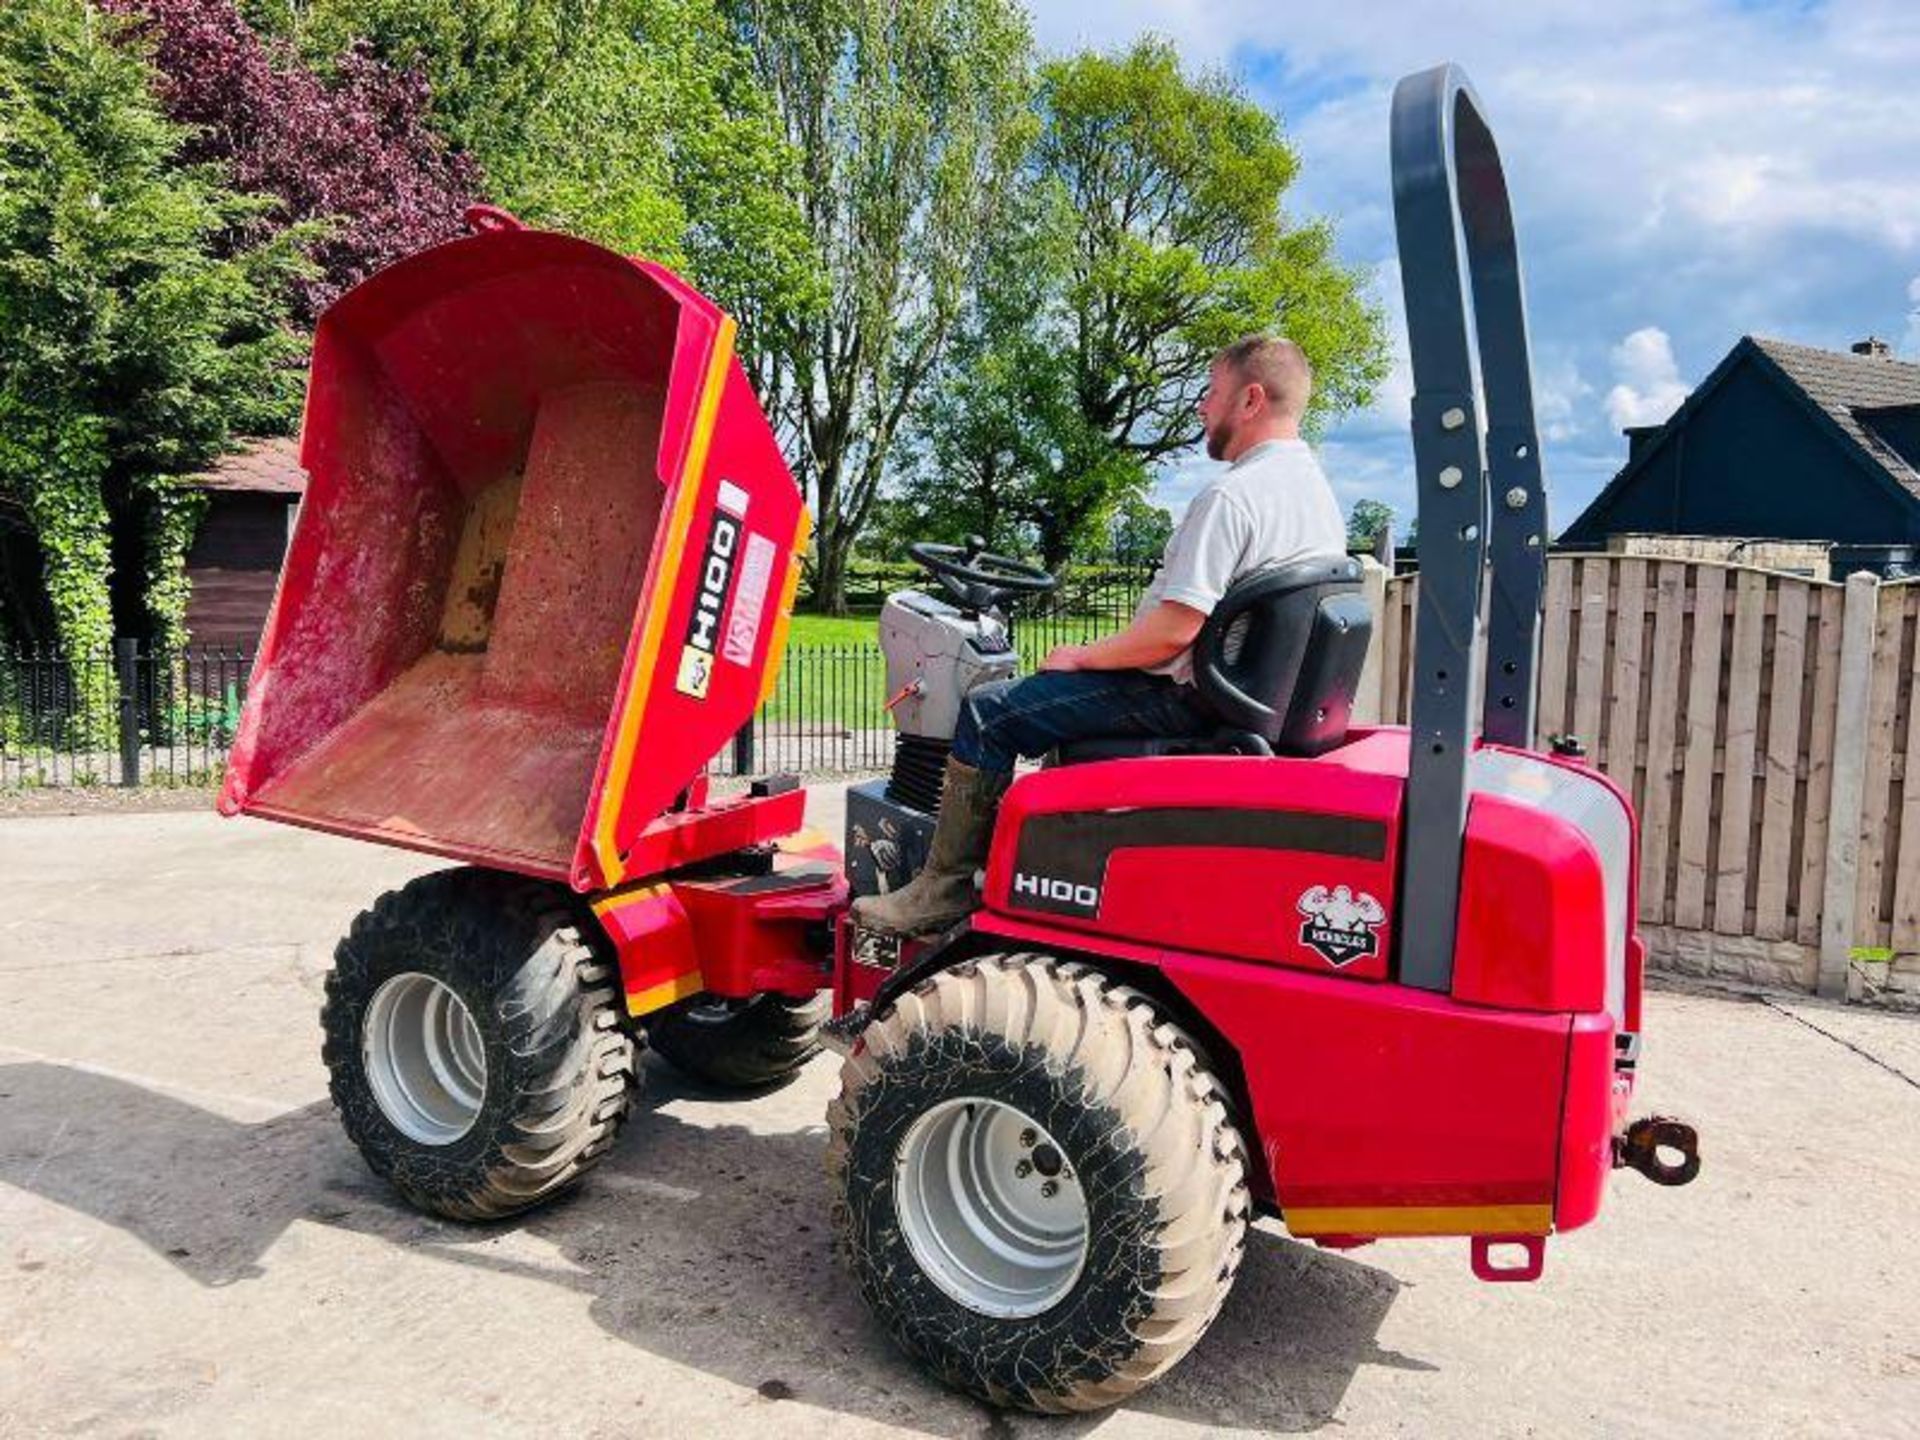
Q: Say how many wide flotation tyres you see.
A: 3